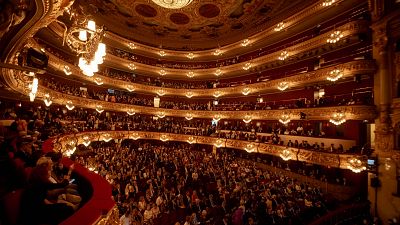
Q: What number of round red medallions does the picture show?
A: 3